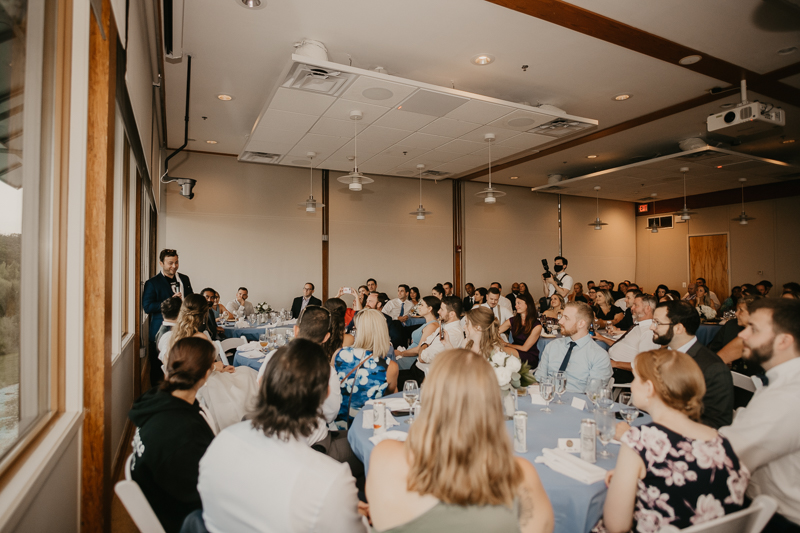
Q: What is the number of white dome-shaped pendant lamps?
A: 8